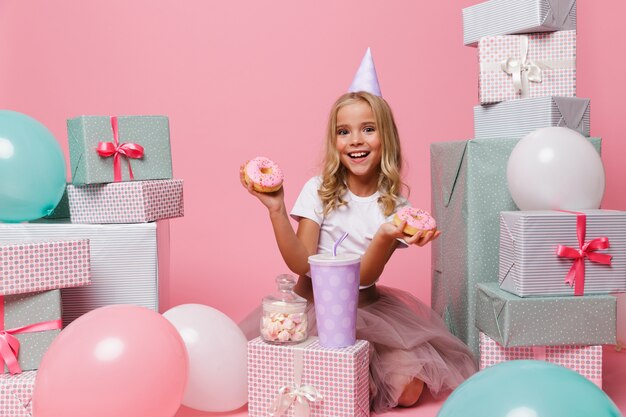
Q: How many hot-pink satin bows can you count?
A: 3